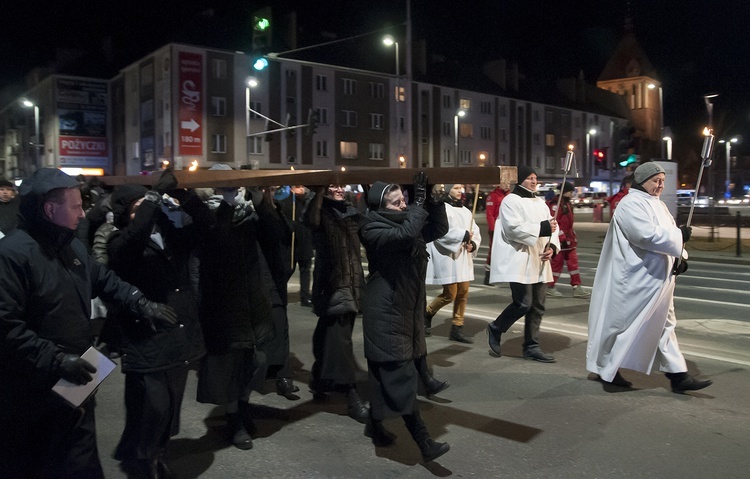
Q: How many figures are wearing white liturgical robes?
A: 3